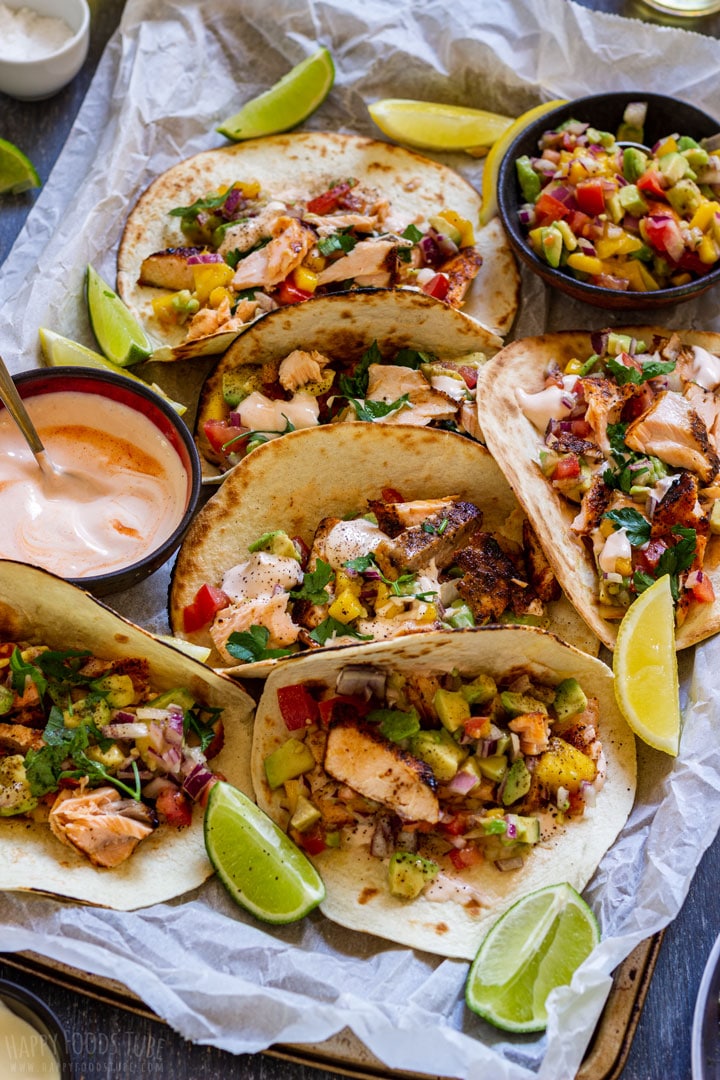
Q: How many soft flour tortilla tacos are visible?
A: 6